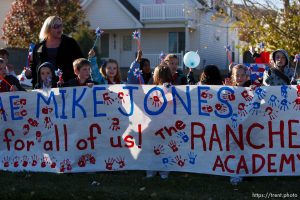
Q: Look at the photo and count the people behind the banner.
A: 12